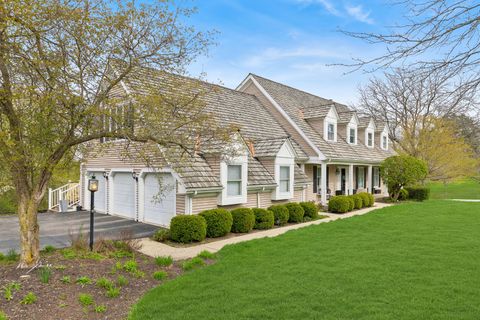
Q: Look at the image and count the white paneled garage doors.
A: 3